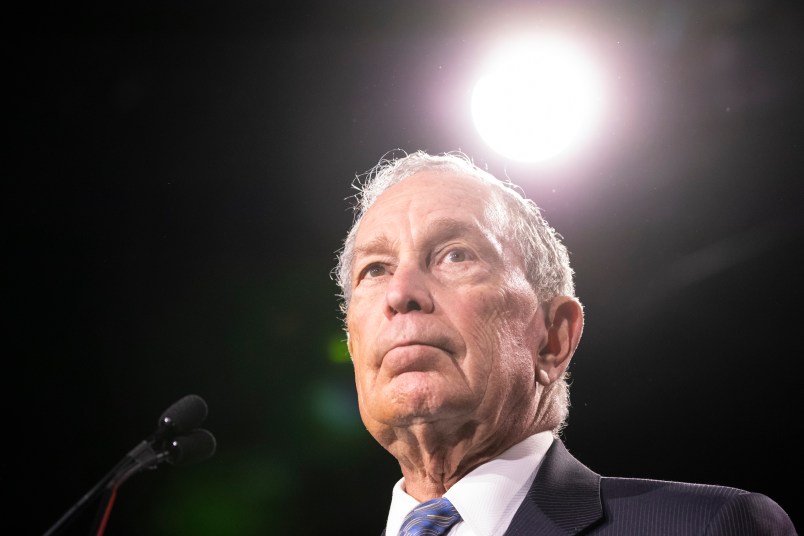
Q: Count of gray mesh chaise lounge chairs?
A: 0